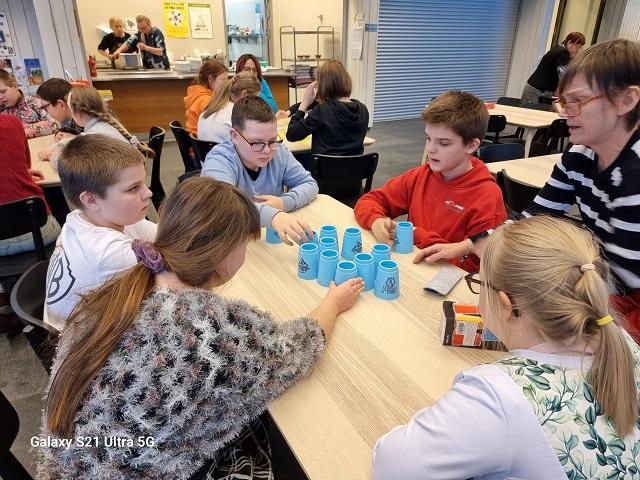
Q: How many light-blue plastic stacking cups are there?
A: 12